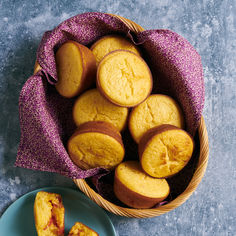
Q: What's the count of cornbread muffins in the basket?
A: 8